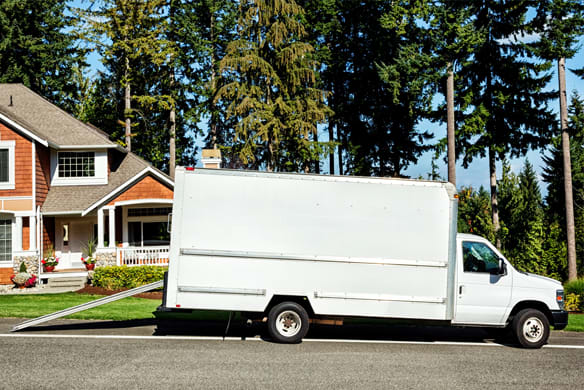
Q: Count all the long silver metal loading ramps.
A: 1